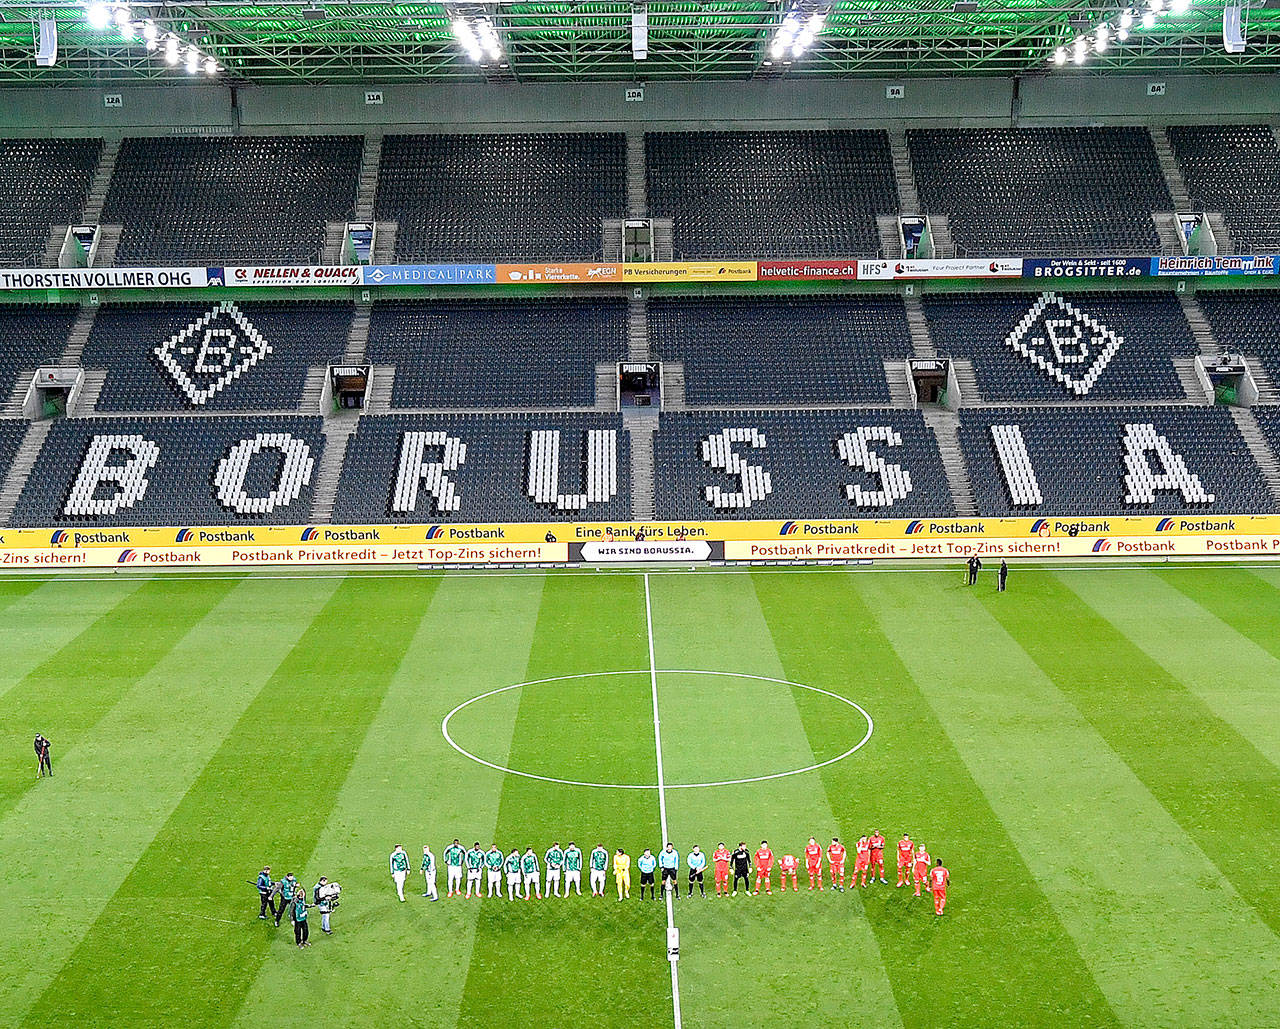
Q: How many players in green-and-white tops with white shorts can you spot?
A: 10